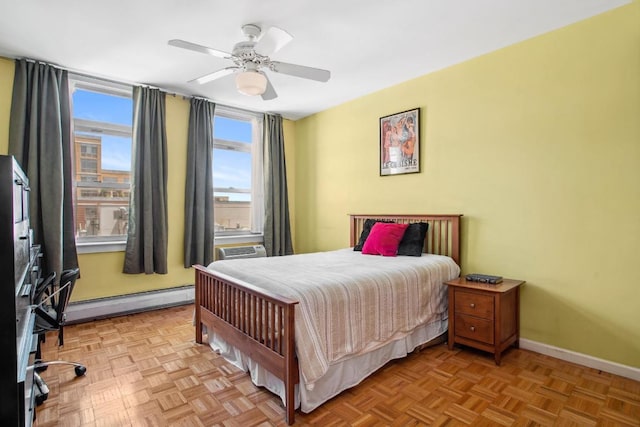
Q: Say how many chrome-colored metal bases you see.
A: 1